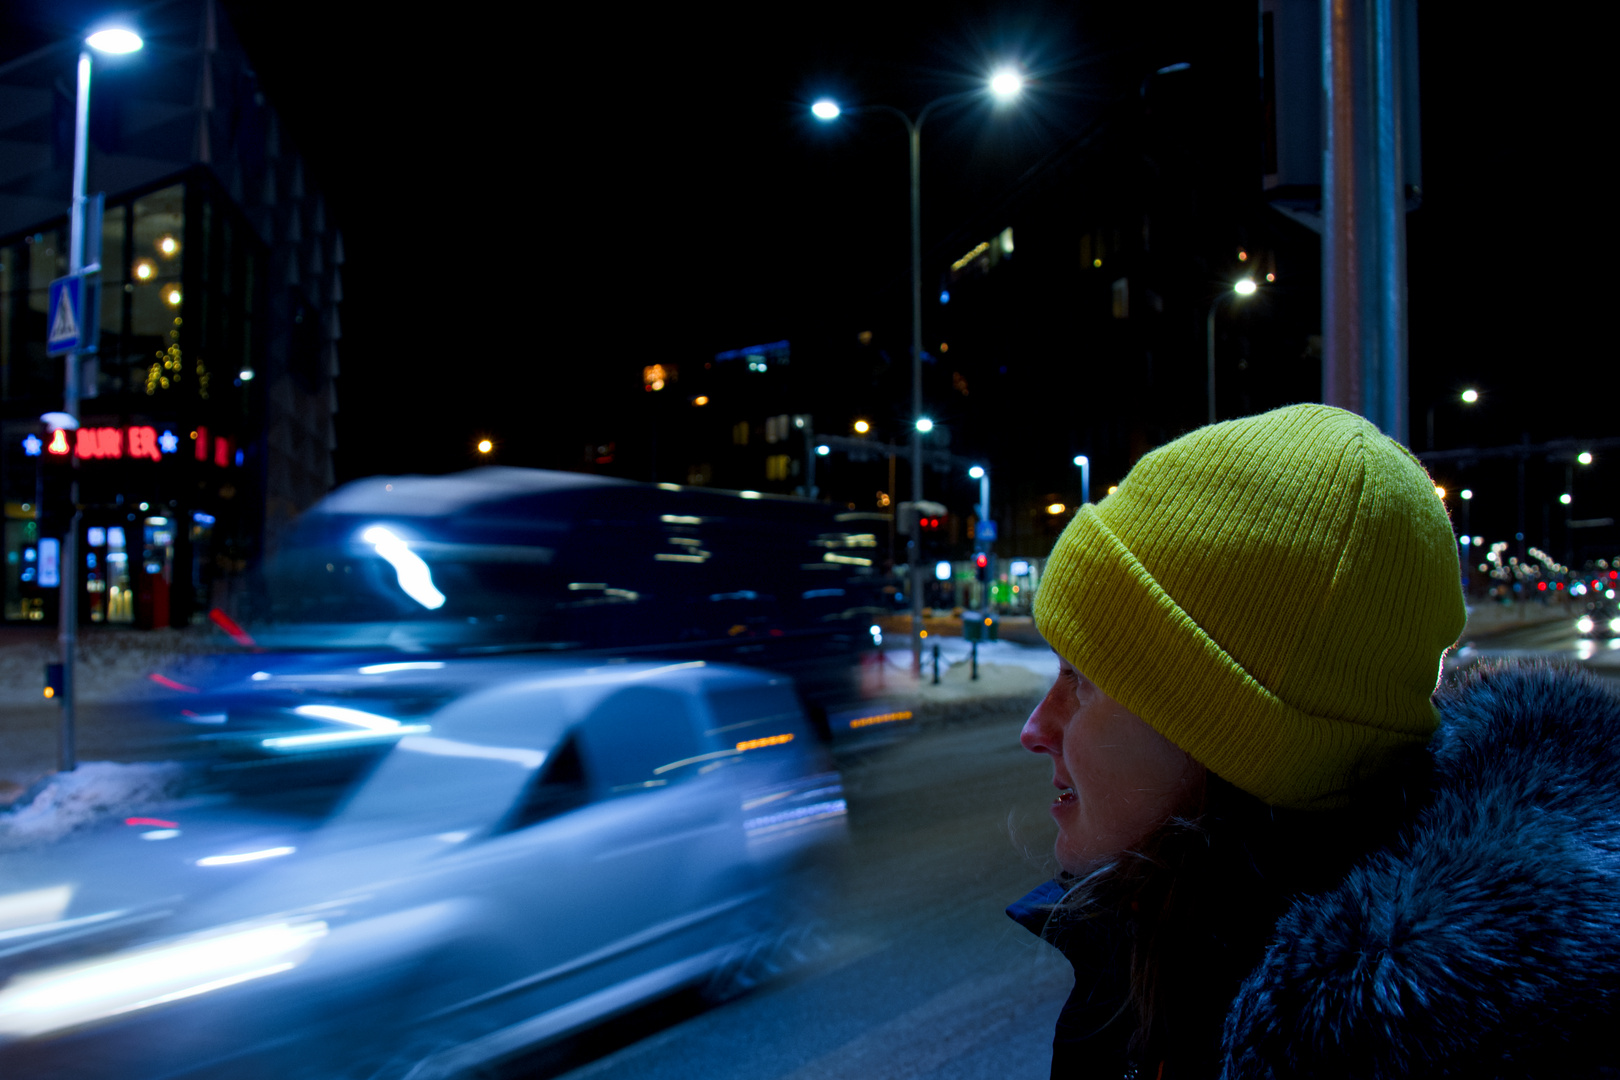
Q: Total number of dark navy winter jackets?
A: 1